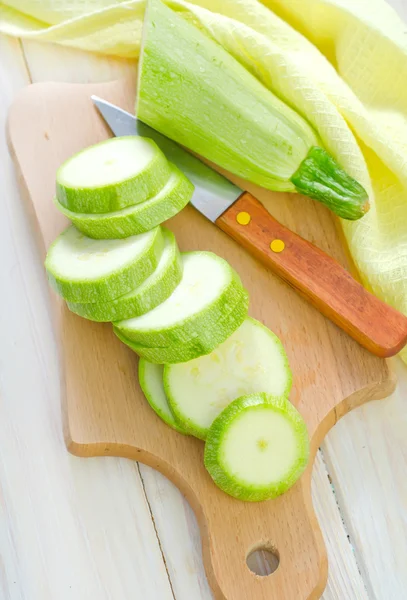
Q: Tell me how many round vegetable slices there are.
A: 9